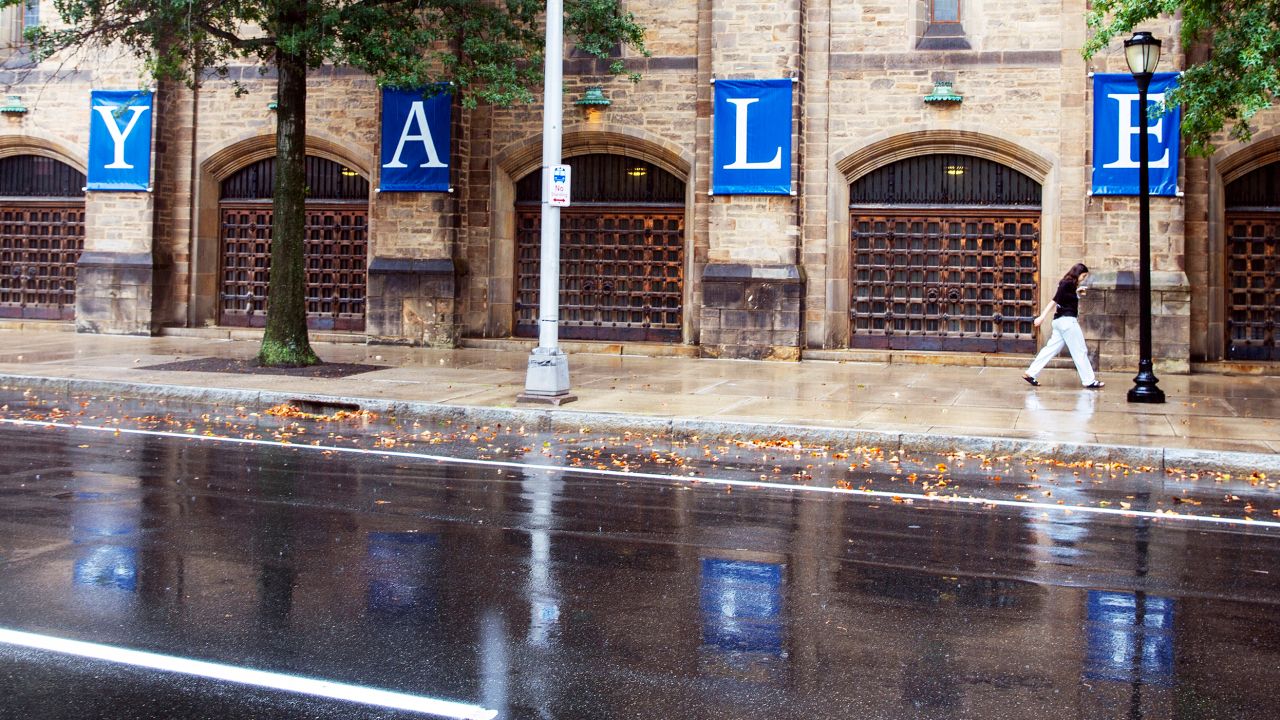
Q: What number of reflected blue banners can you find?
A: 4